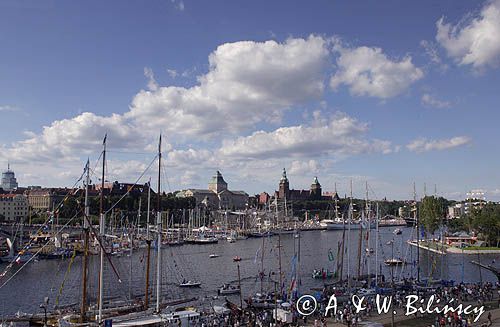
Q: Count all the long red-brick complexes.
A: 1